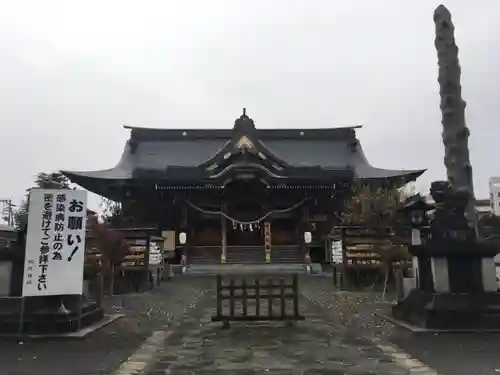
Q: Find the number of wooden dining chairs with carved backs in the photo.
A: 0